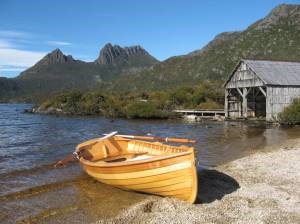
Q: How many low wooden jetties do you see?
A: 1